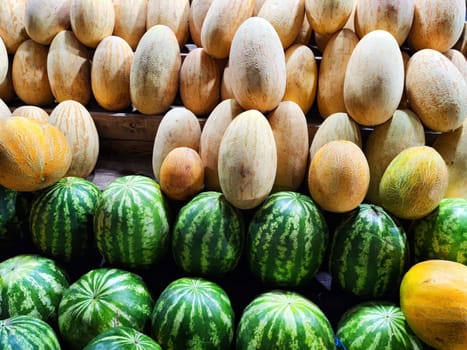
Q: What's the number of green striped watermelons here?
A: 14